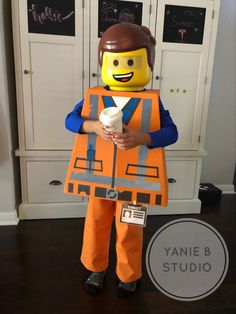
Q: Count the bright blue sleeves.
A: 2